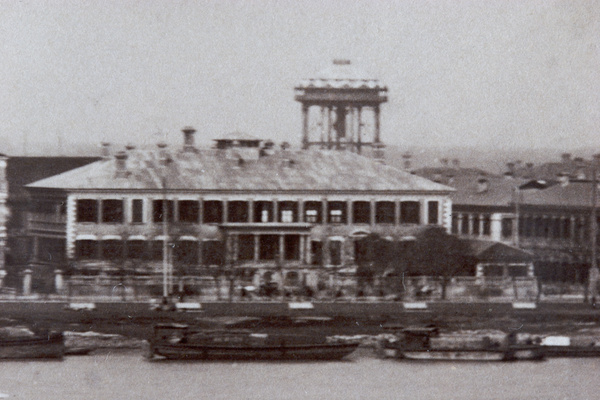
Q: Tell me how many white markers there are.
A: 5